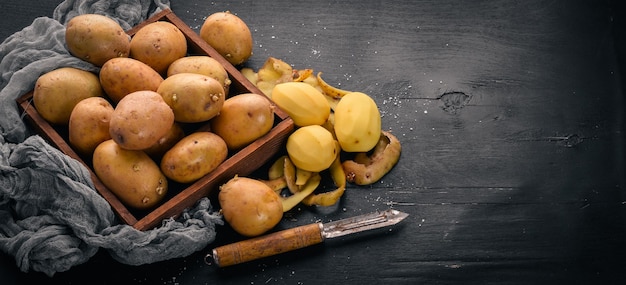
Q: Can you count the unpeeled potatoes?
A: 14